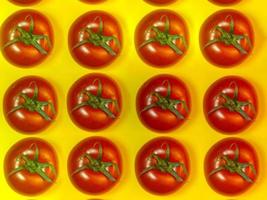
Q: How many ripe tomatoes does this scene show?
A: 12